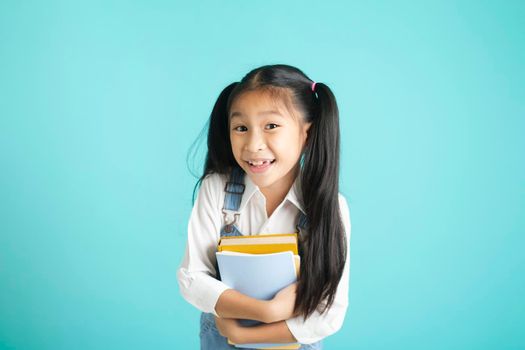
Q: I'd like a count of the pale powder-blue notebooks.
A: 1